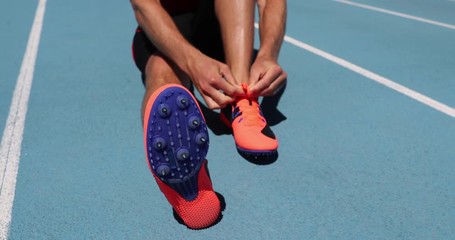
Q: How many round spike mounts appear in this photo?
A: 7